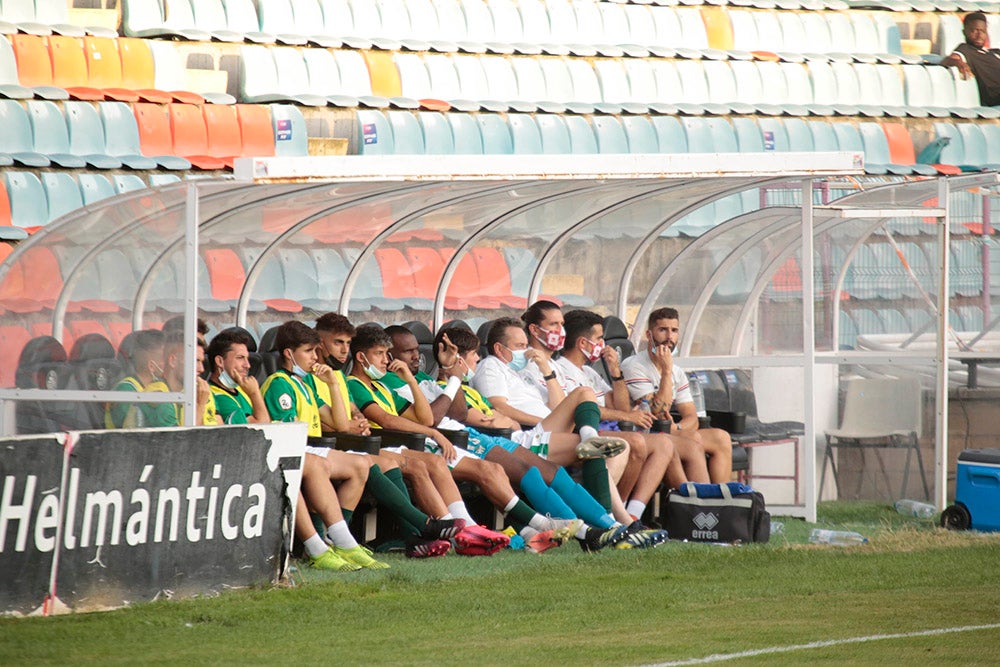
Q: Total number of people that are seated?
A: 14